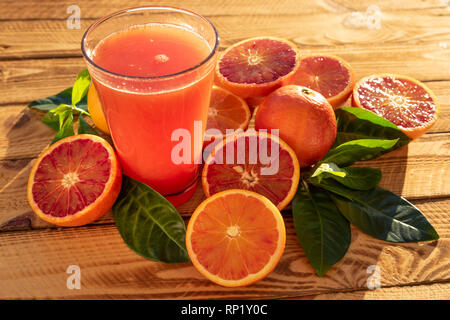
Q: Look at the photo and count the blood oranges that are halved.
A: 7